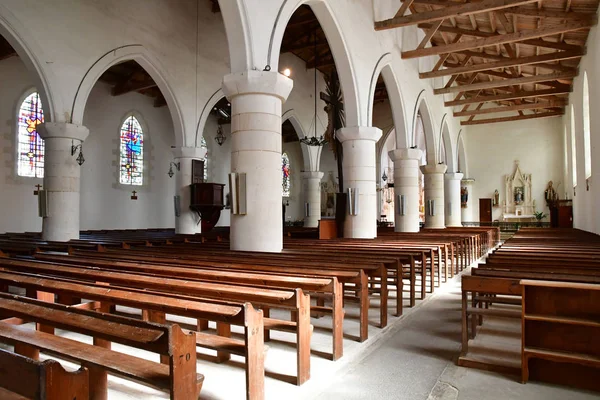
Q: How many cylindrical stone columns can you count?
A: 8